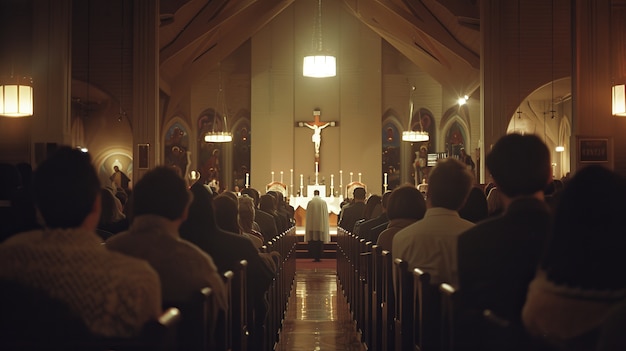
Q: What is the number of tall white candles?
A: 11